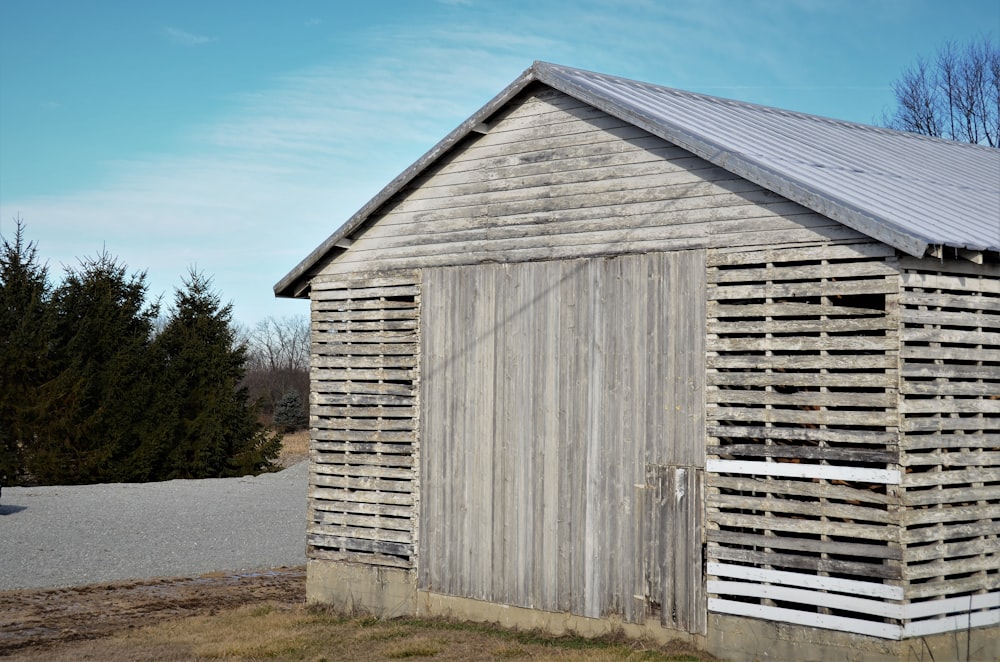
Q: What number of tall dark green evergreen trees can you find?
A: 3